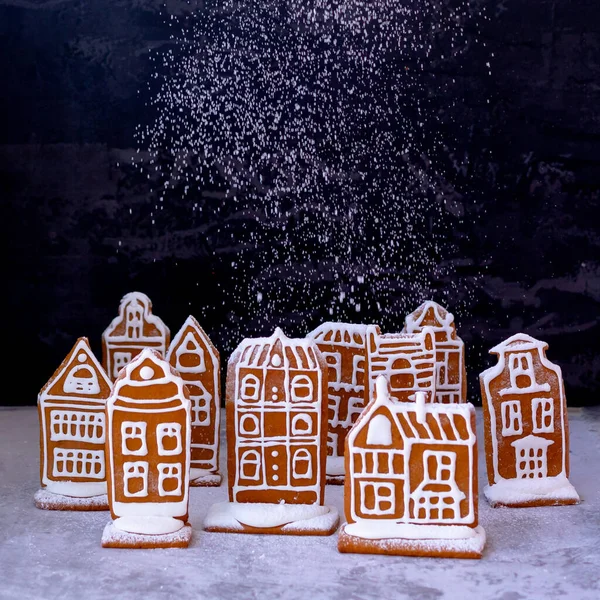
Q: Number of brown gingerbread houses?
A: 10